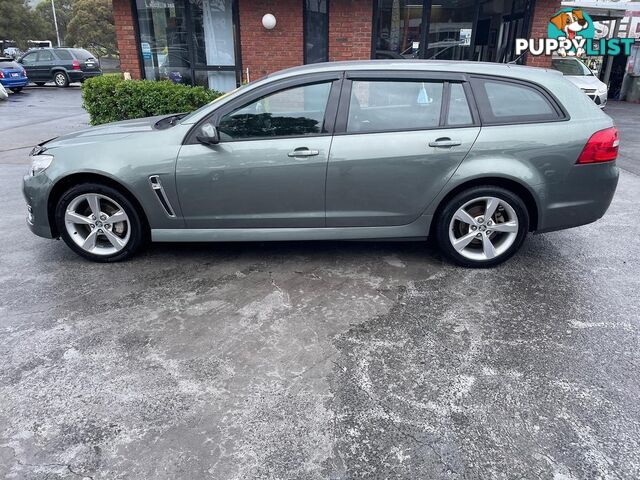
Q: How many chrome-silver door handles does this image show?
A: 2